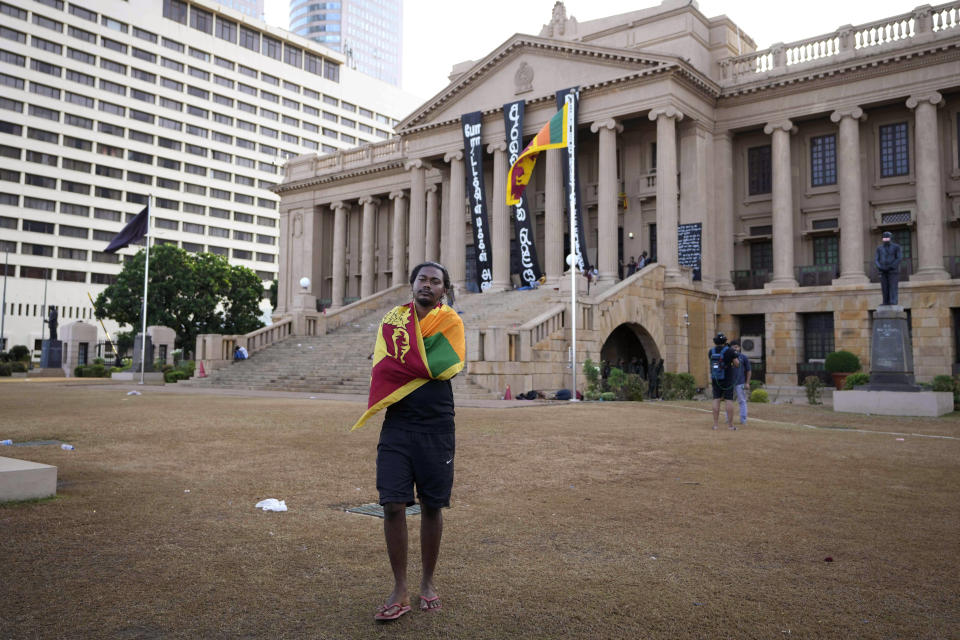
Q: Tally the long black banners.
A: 3